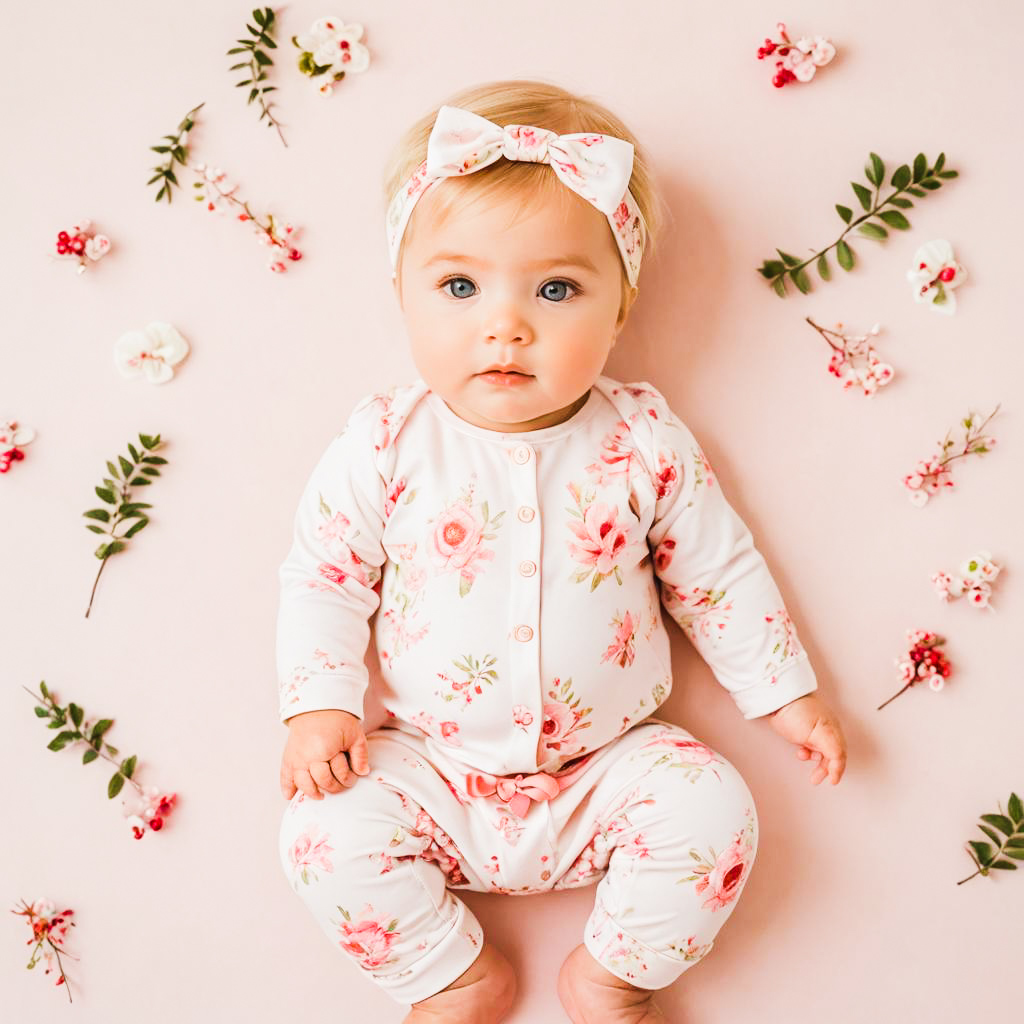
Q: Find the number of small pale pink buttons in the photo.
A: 4